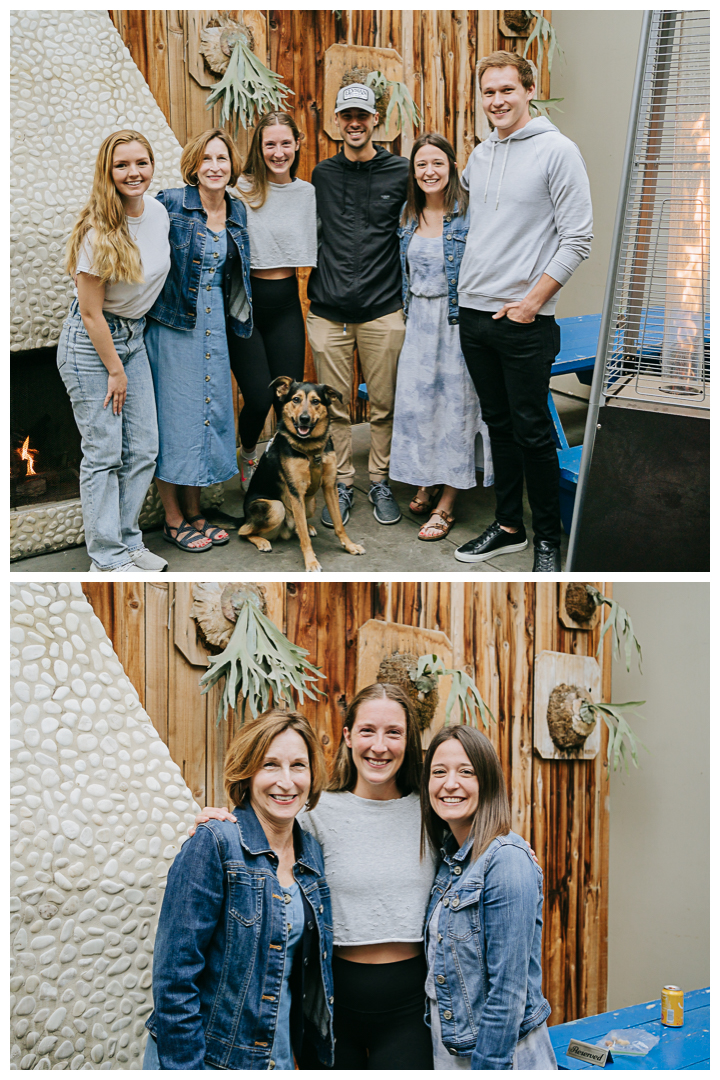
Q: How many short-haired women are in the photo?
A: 1